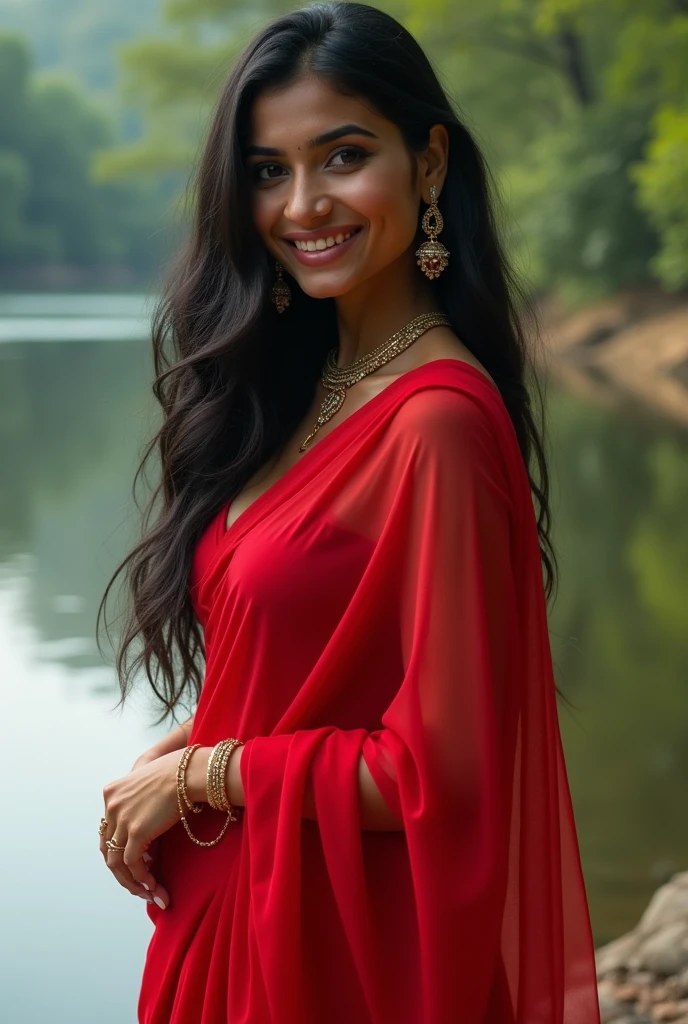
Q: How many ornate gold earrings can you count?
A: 2